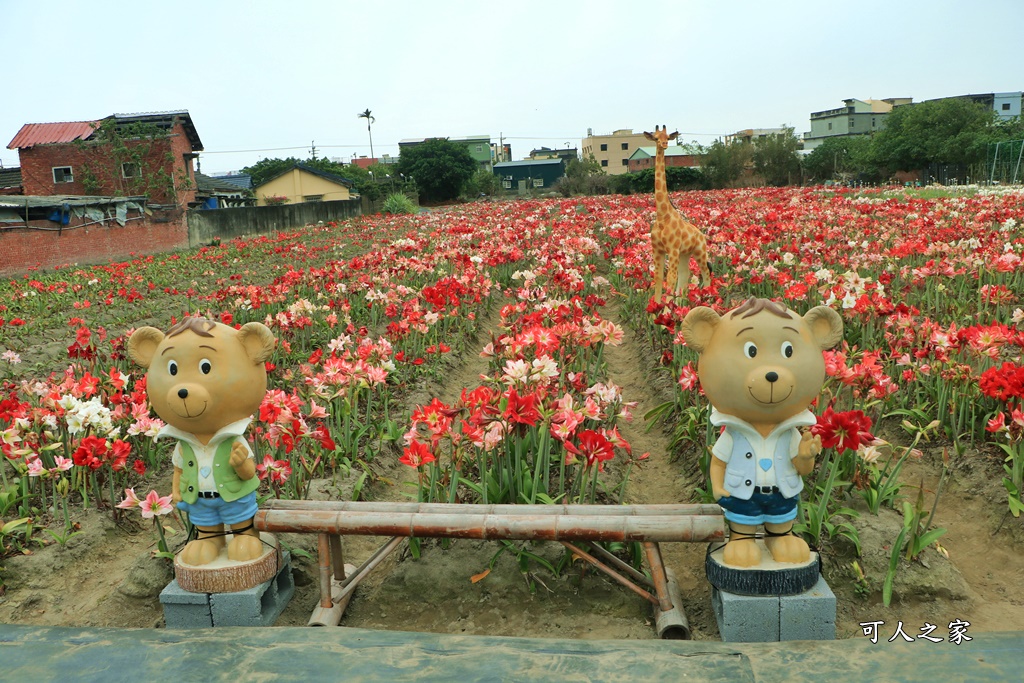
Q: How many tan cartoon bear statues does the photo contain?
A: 2